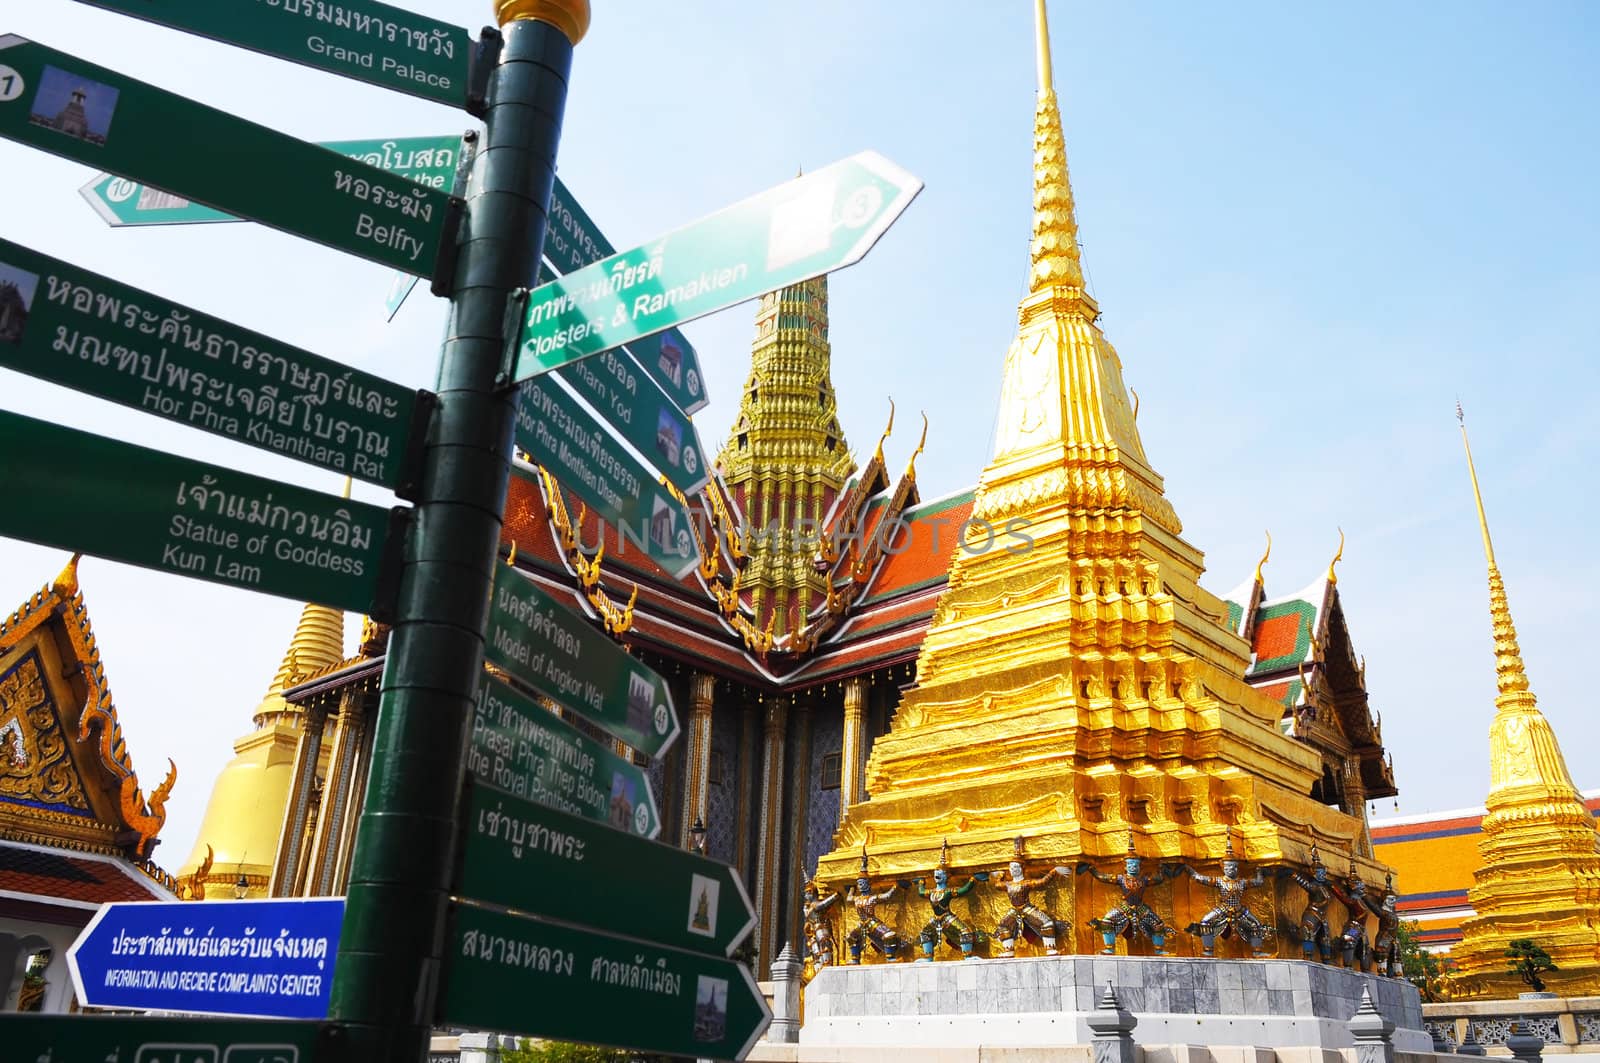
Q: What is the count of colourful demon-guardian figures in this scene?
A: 9